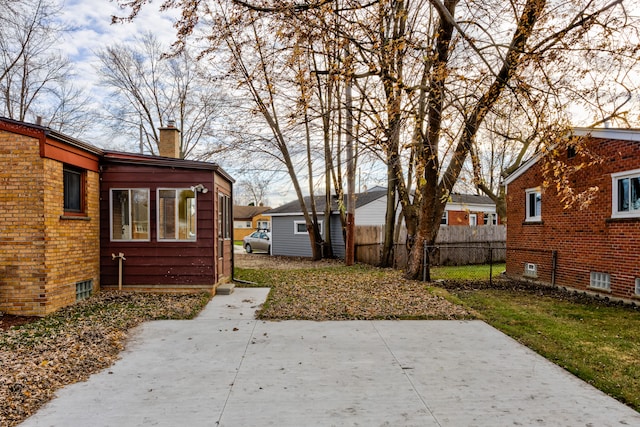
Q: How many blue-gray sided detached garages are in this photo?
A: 1